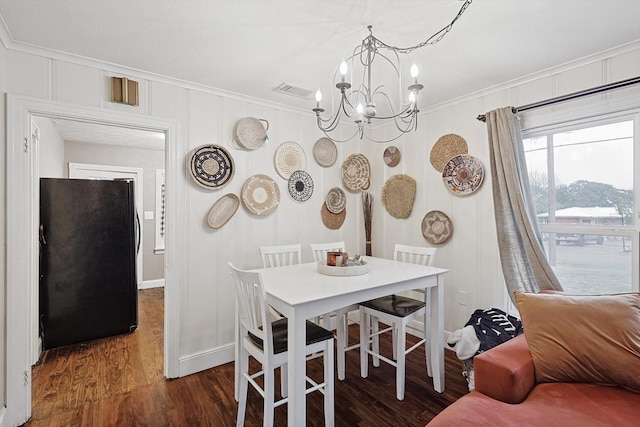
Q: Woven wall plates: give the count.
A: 15